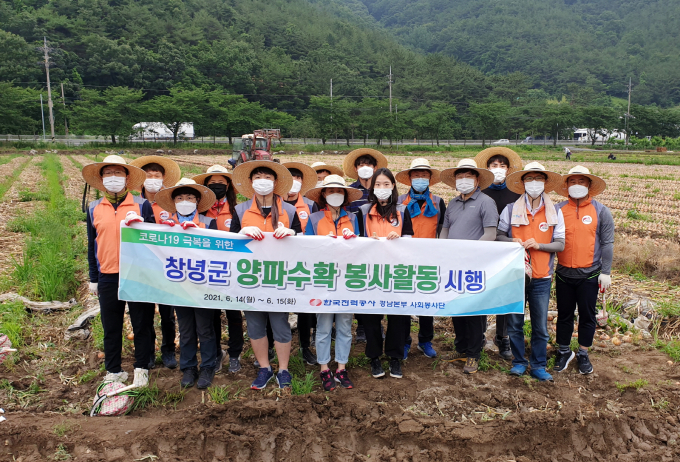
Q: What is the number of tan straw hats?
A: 14